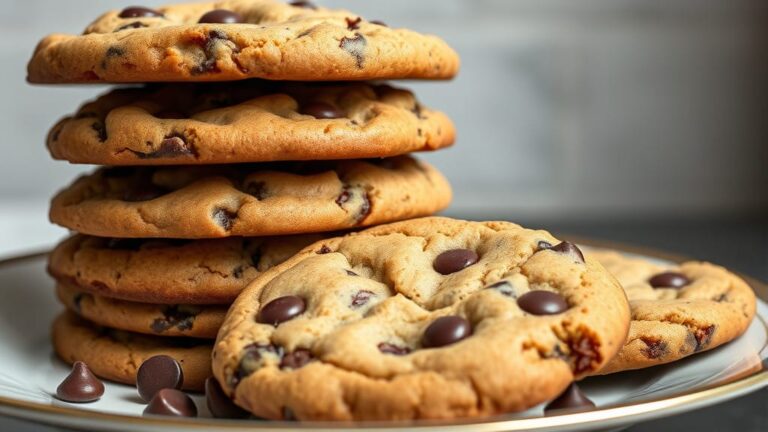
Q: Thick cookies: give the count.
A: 8